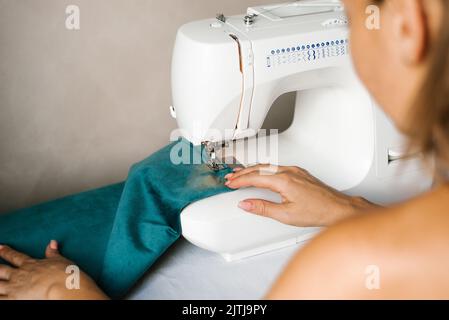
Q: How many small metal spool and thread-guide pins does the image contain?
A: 2